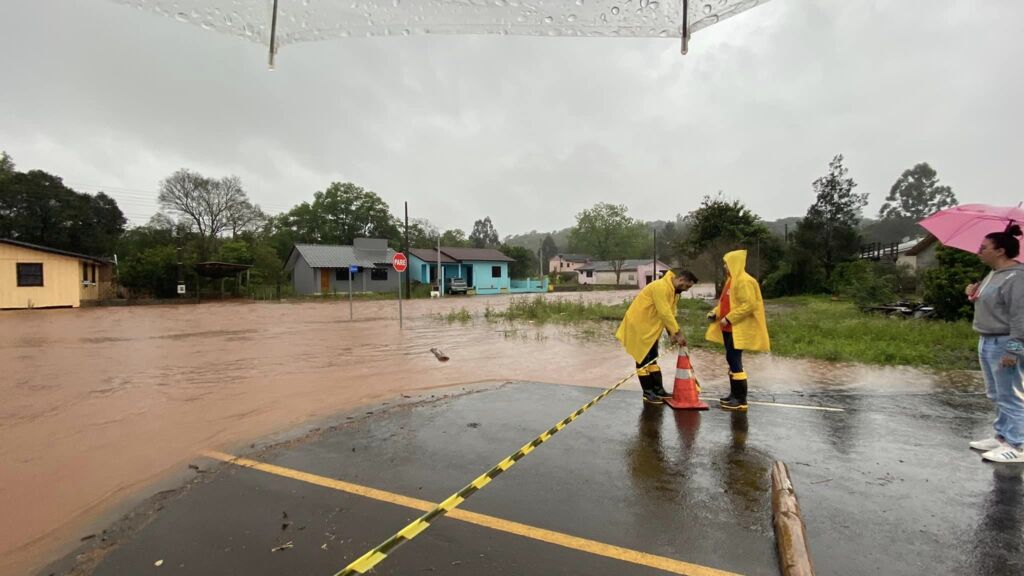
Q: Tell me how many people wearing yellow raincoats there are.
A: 2